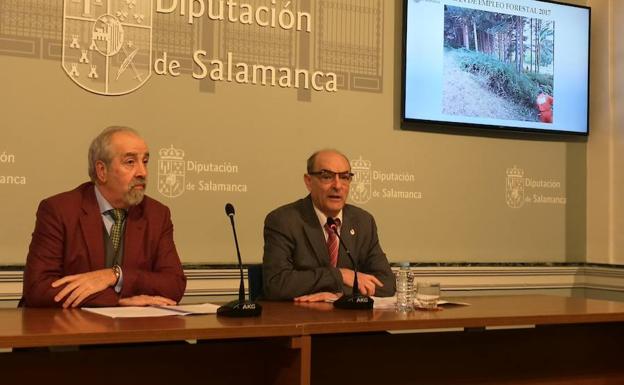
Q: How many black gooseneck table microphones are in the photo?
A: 2